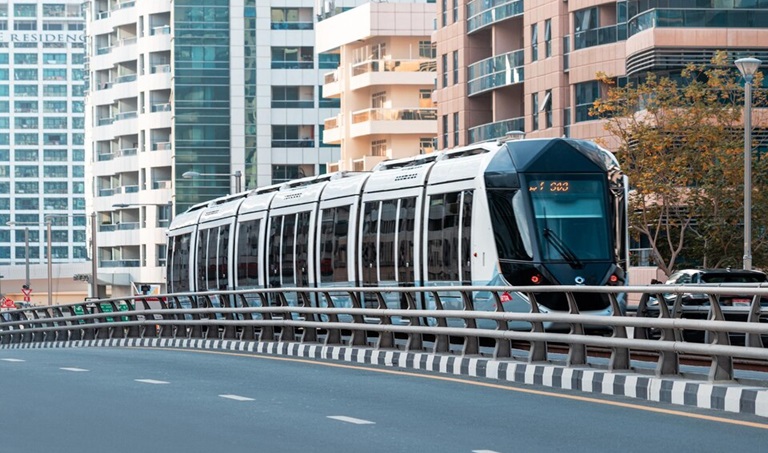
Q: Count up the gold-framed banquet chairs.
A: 0